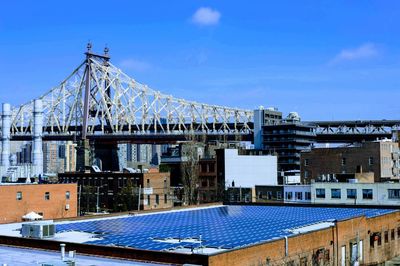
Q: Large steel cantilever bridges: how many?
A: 1